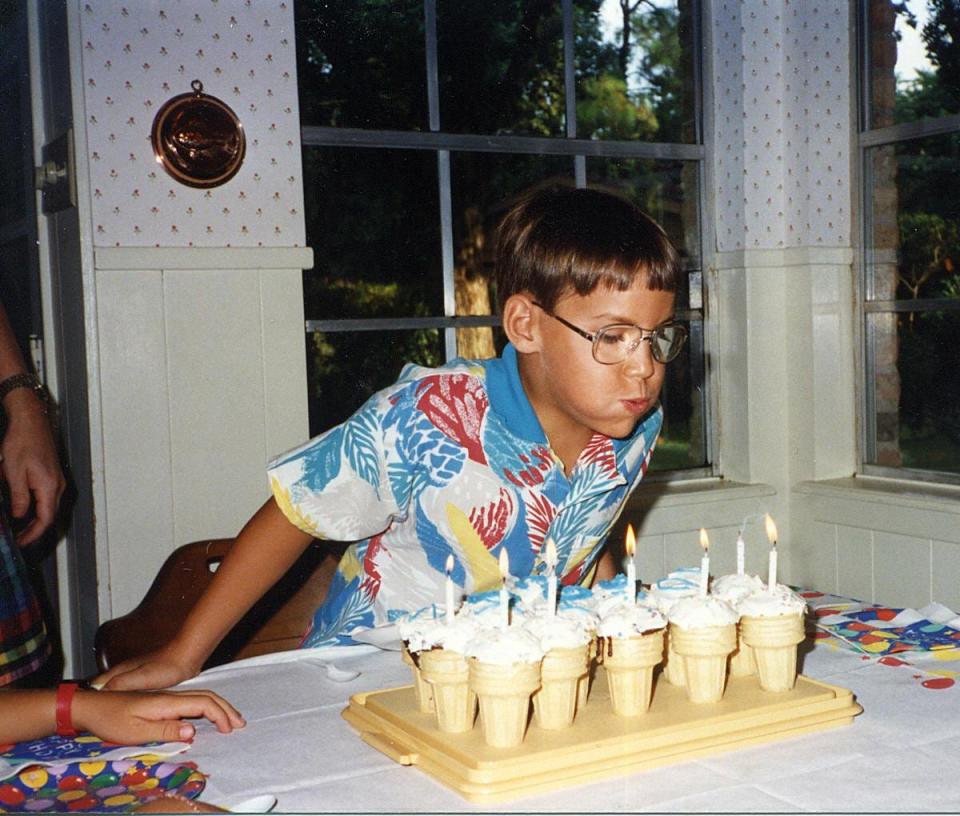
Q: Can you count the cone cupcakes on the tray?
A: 13